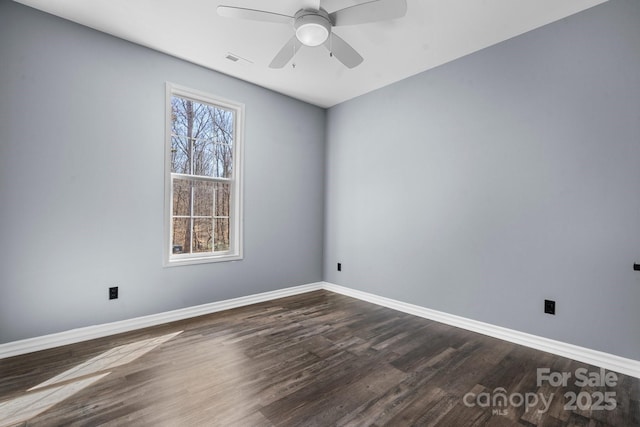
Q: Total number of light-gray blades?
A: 5